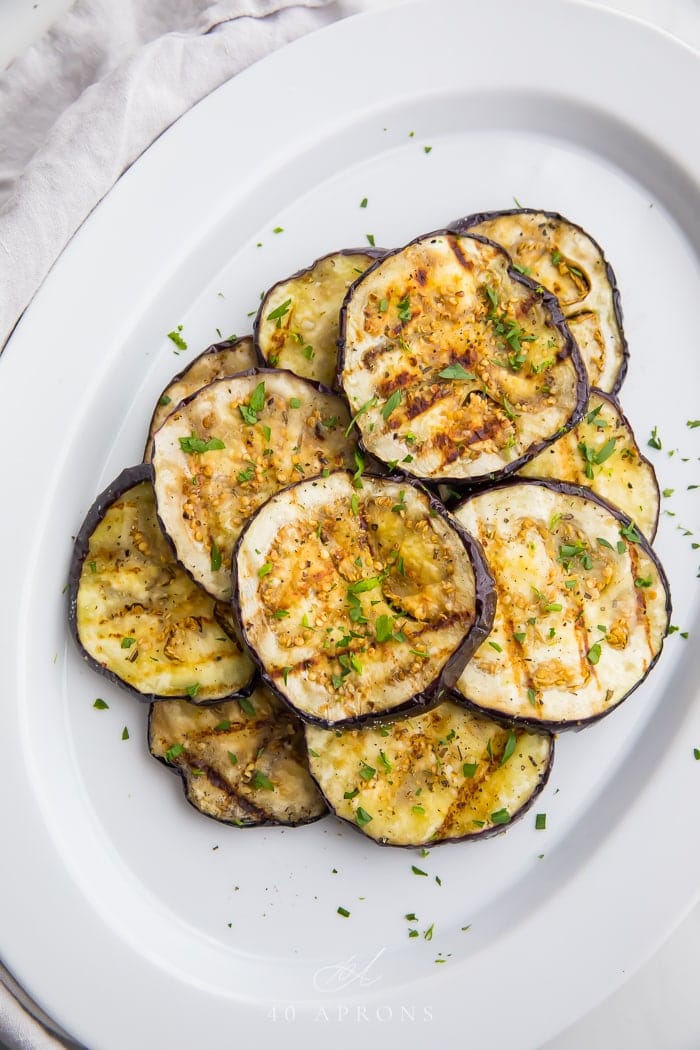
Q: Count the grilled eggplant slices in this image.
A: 11